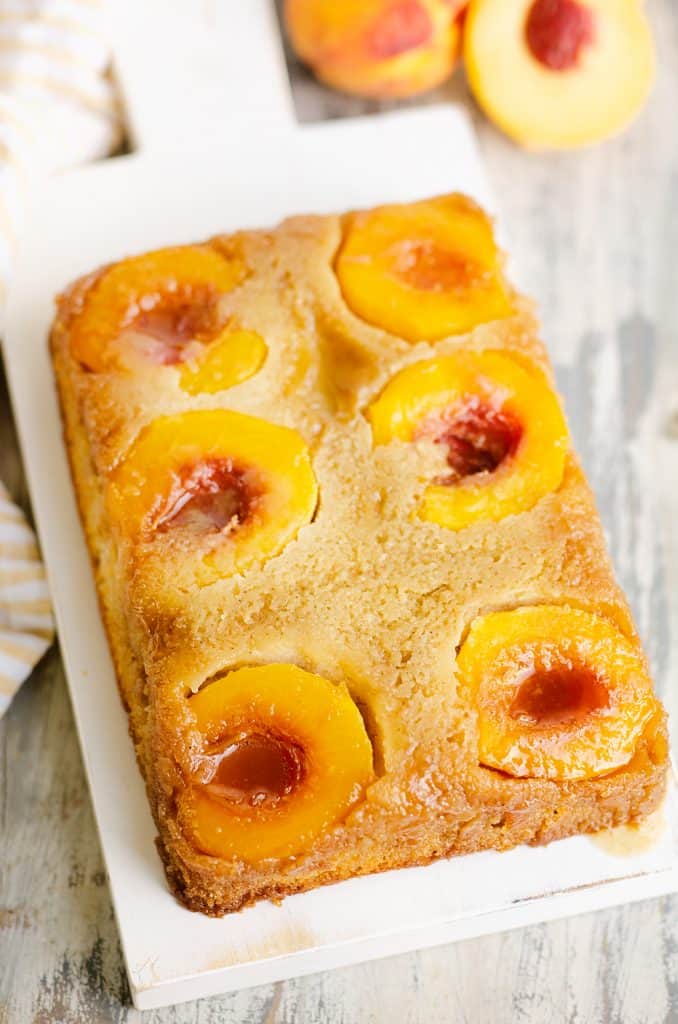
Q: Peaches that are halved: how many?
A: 7